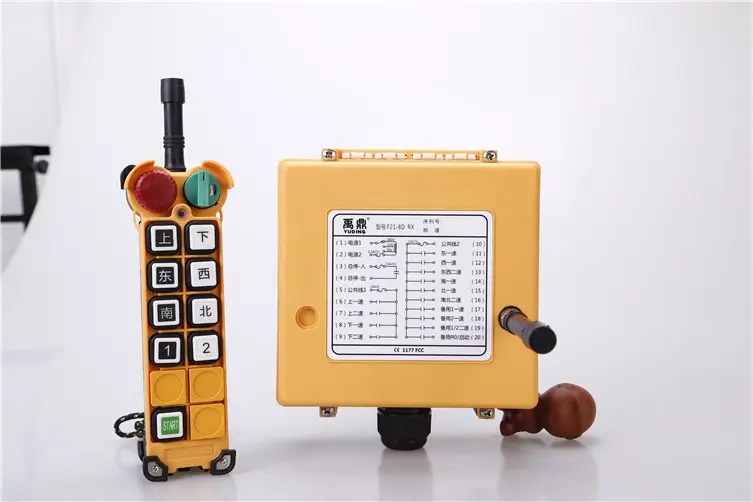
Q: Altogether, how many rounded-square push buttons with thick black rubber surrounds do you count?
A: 9